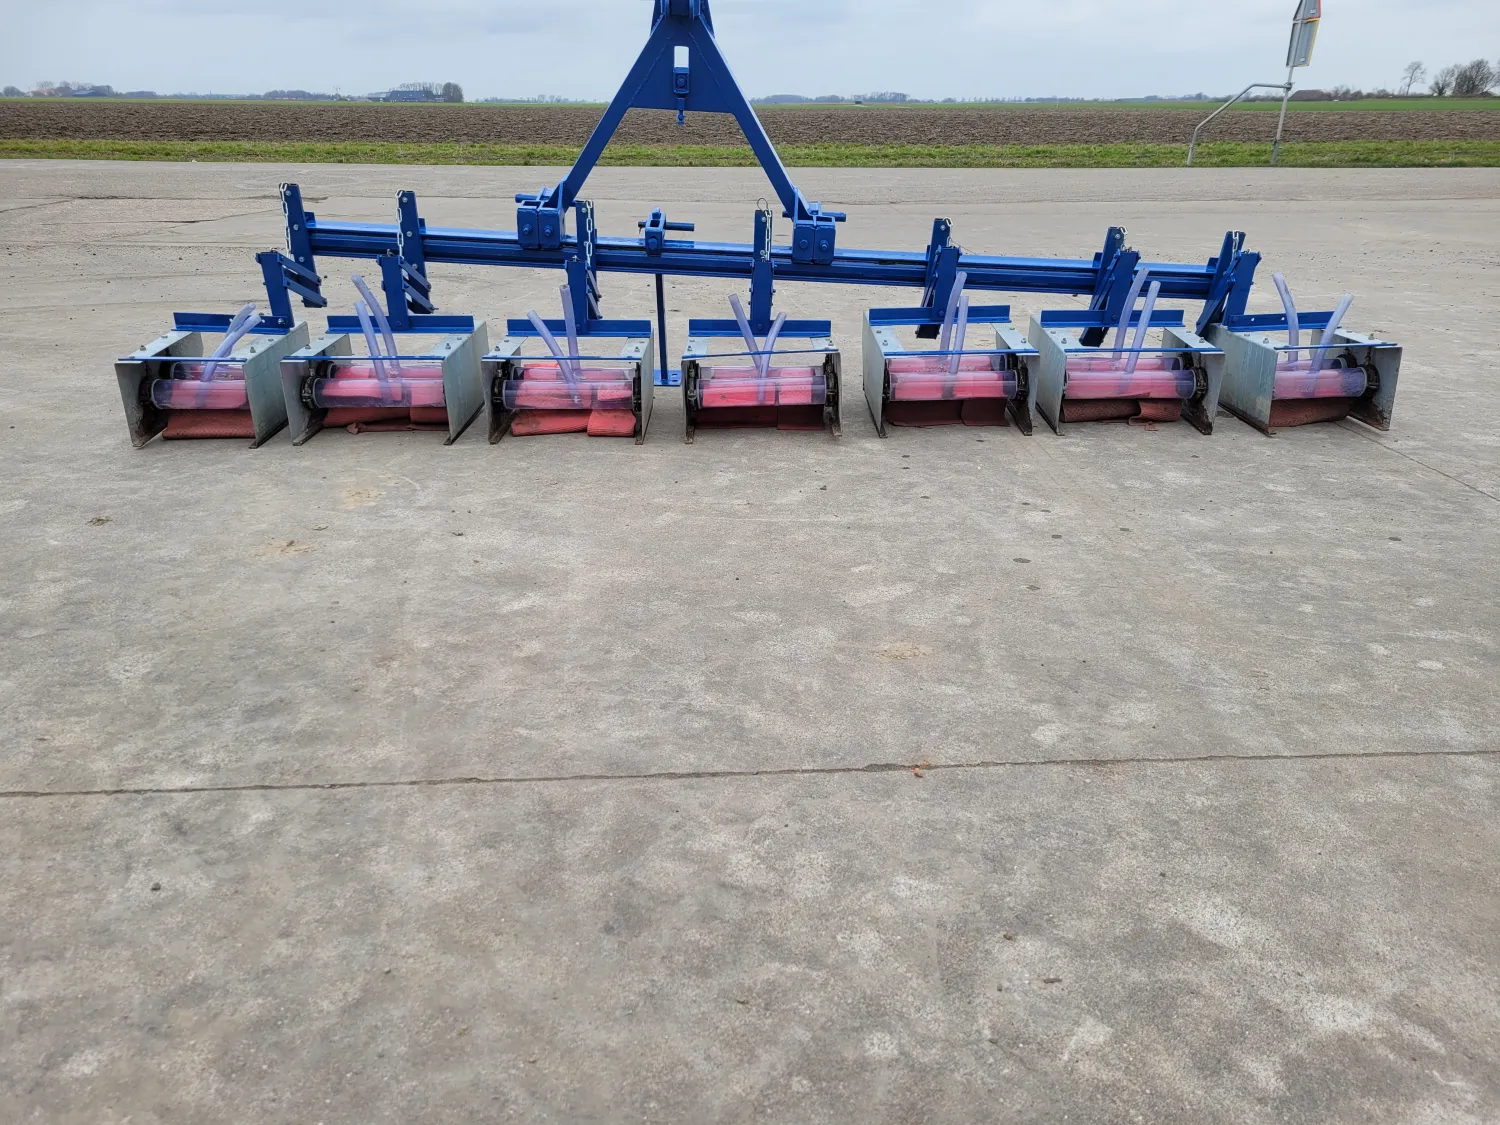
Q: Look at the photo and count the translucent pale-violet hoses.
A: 14